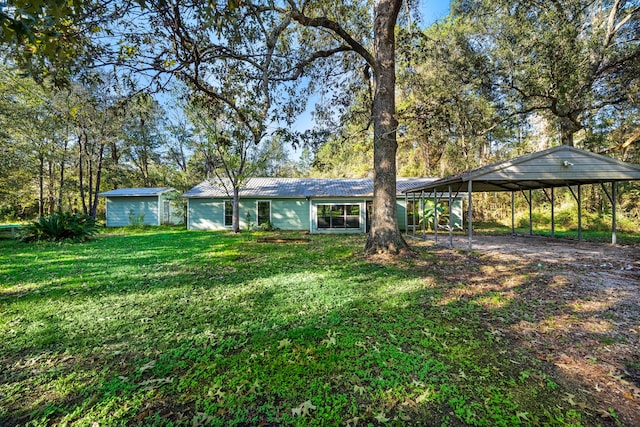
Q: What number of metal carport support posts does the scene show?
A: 11